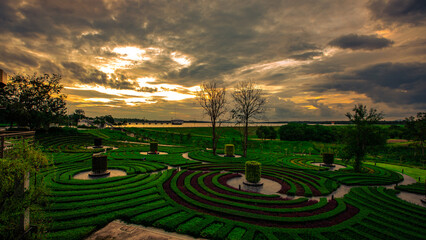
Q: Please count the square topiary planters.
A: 6